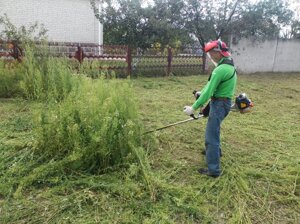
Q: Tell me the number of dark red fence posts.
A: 5